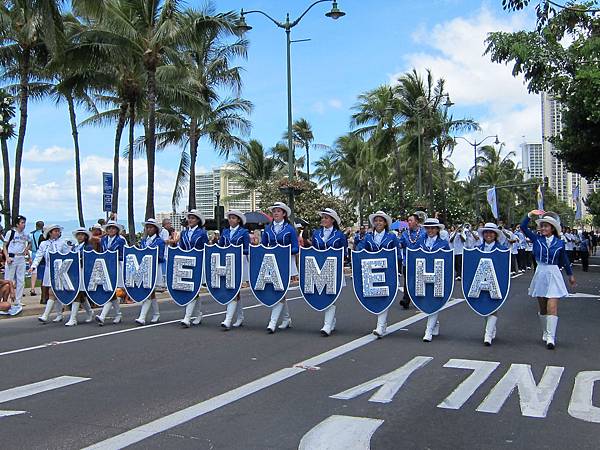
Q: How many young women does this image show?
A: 12